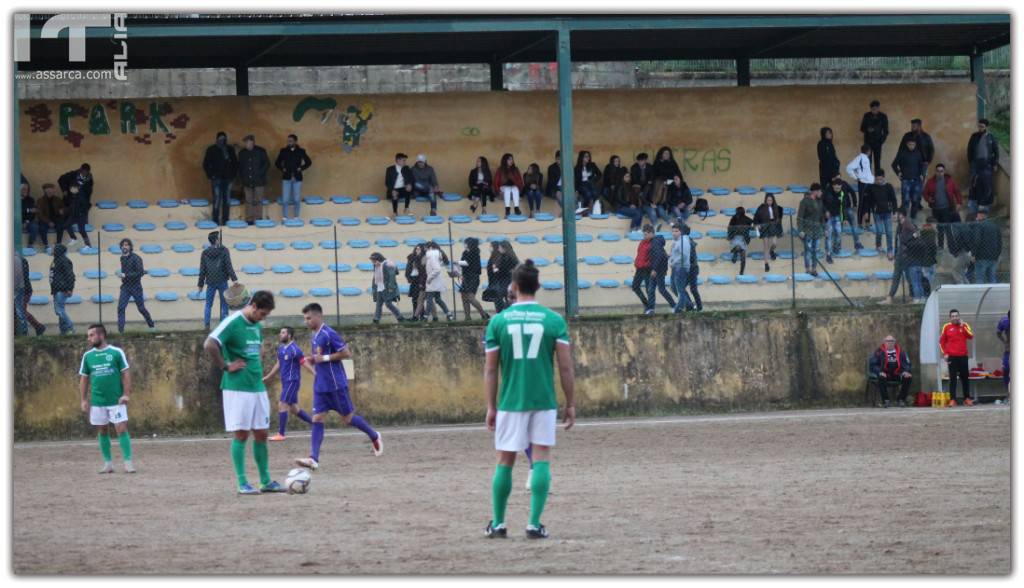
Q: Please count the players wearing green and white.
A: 3